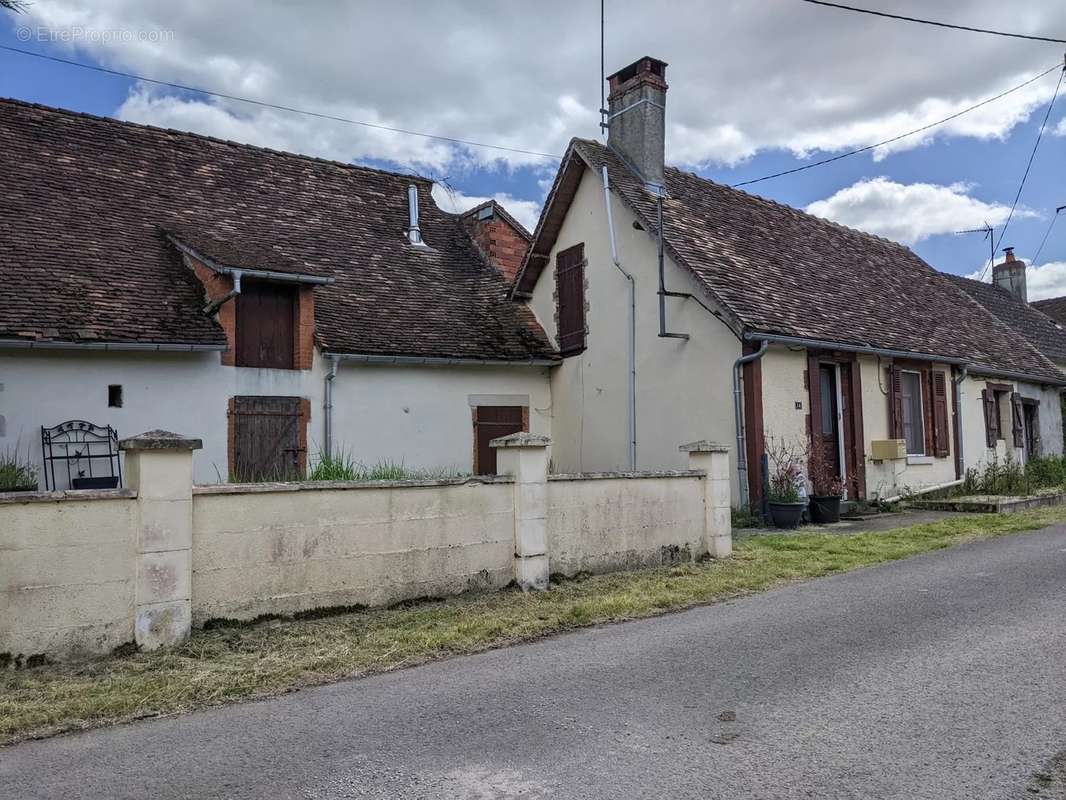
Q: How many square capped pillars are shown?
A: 3